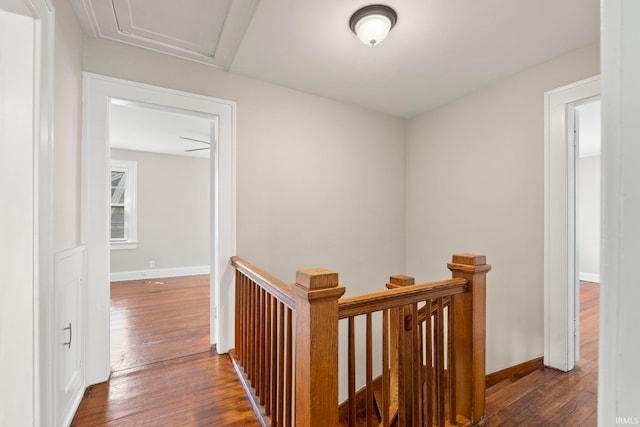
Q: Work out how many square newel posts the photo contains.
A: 3